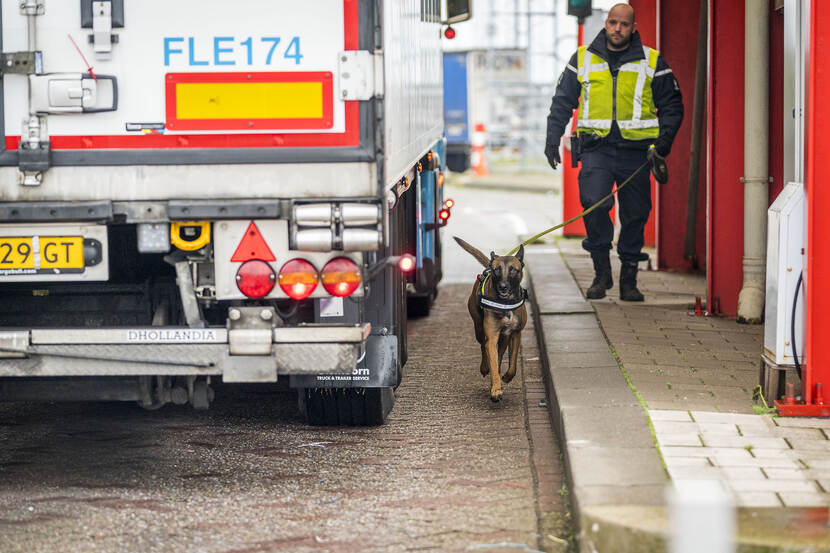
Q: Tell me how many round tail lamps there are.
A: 3